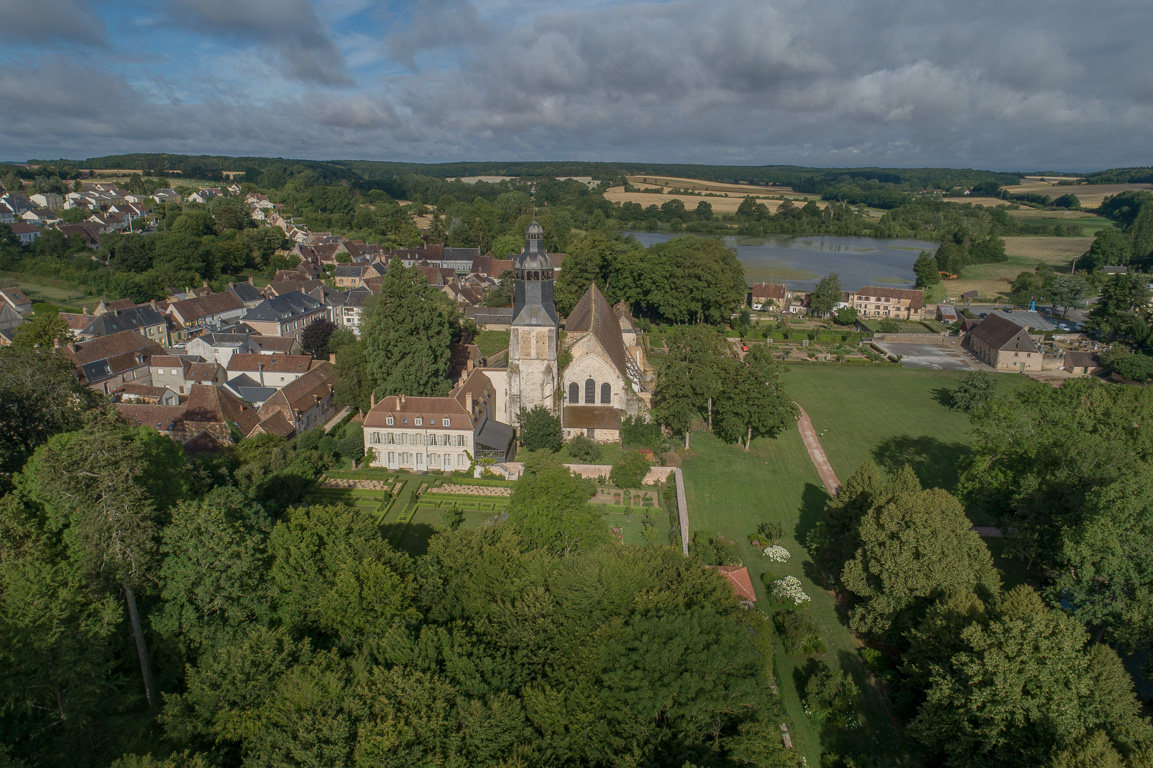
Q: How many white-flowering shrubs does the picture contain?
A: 2